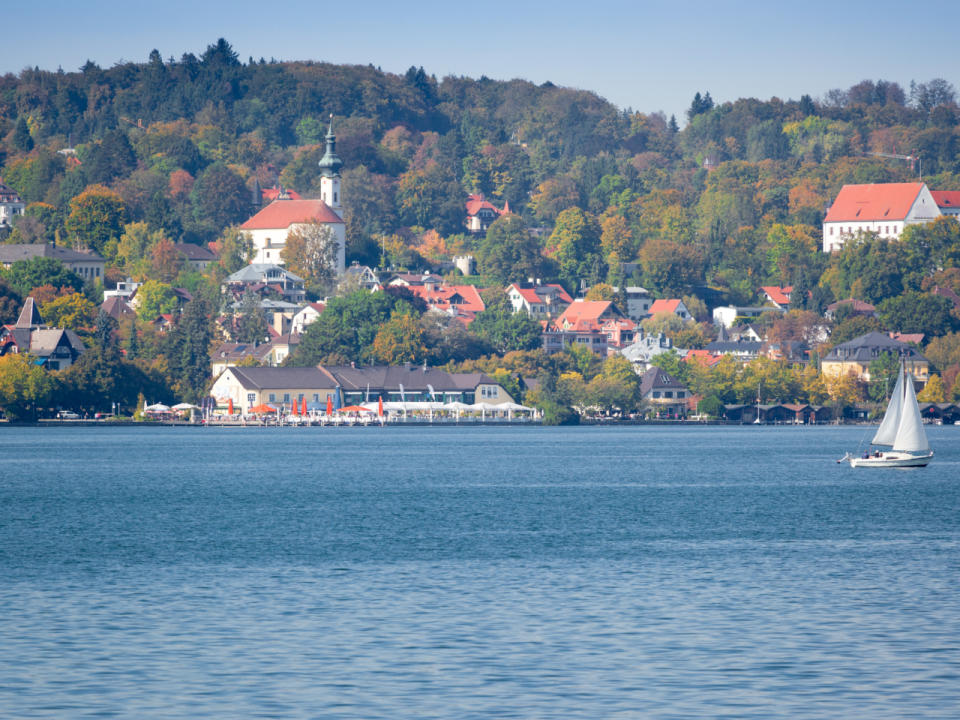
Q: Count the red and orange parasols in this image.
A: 7